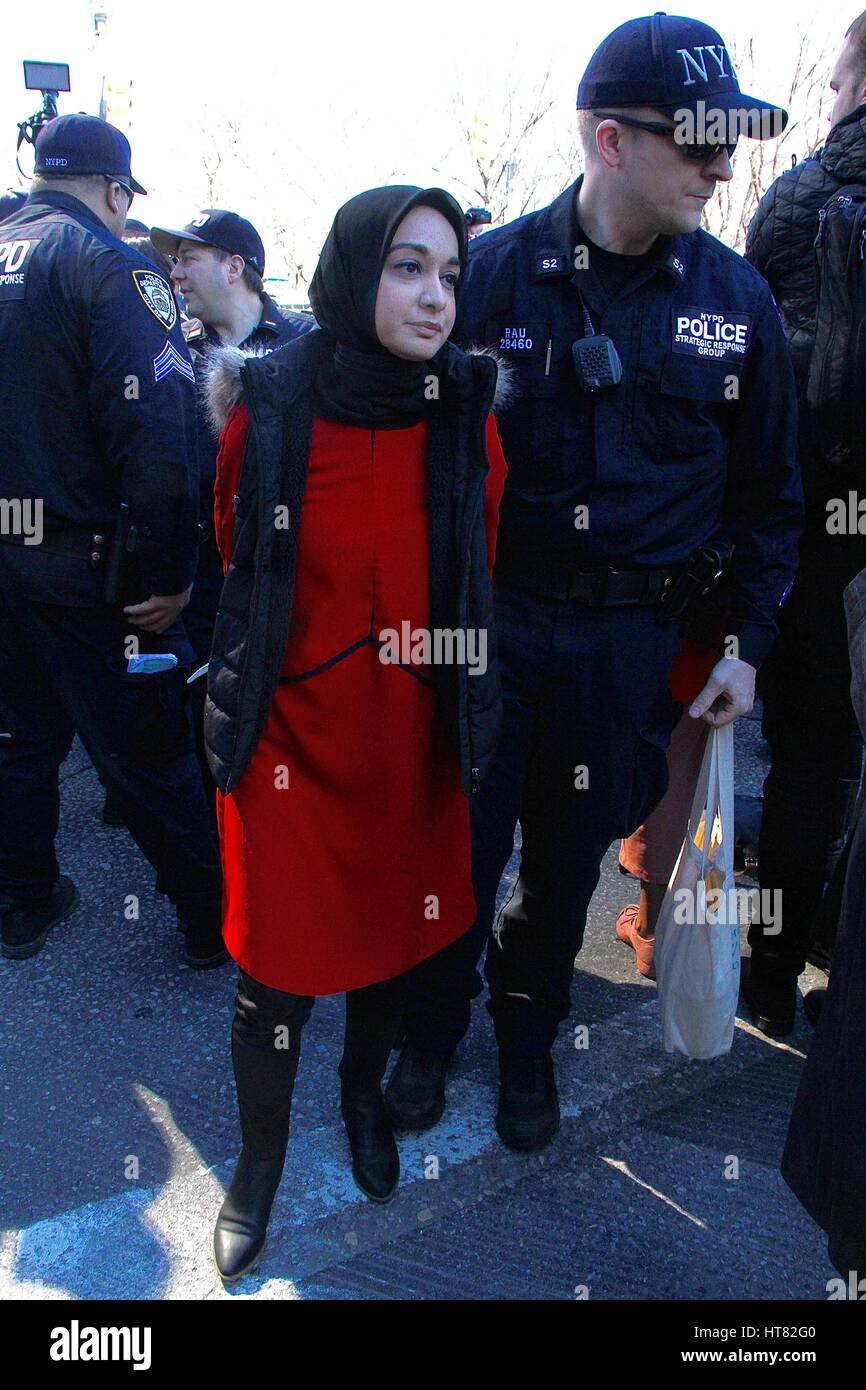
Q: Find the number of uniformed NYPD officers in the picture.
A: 3